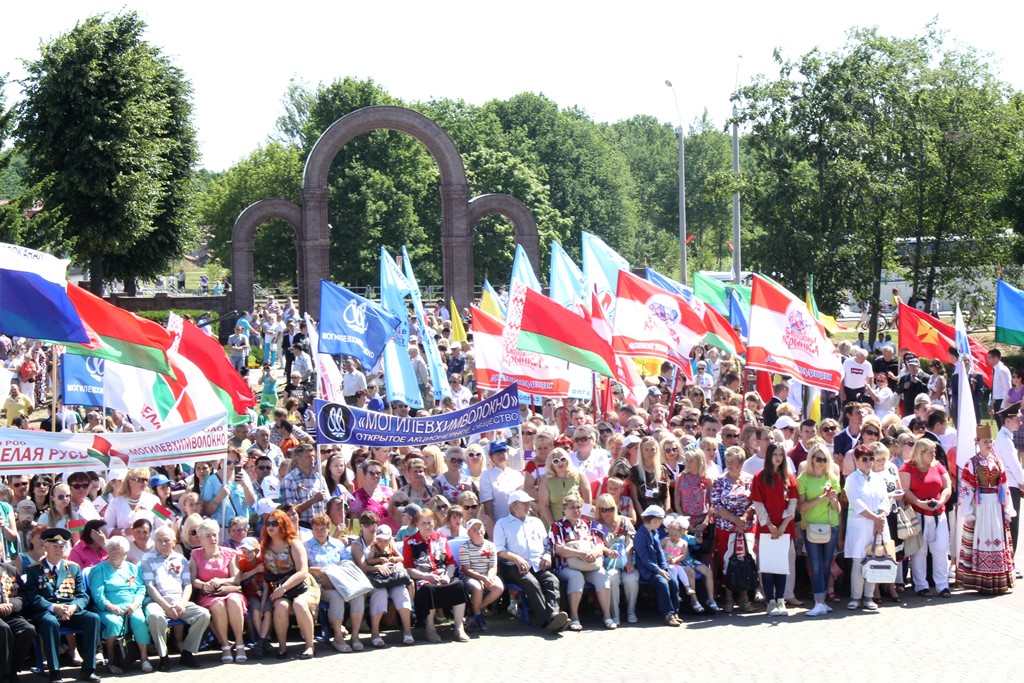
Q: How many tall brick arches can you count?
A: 3